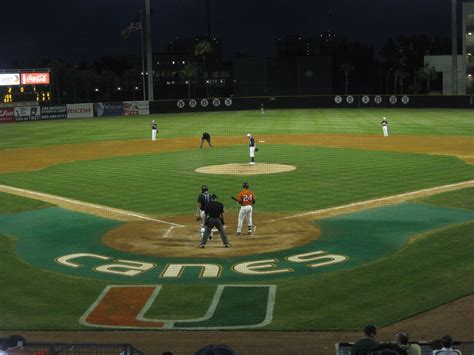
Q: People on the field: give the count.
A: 8